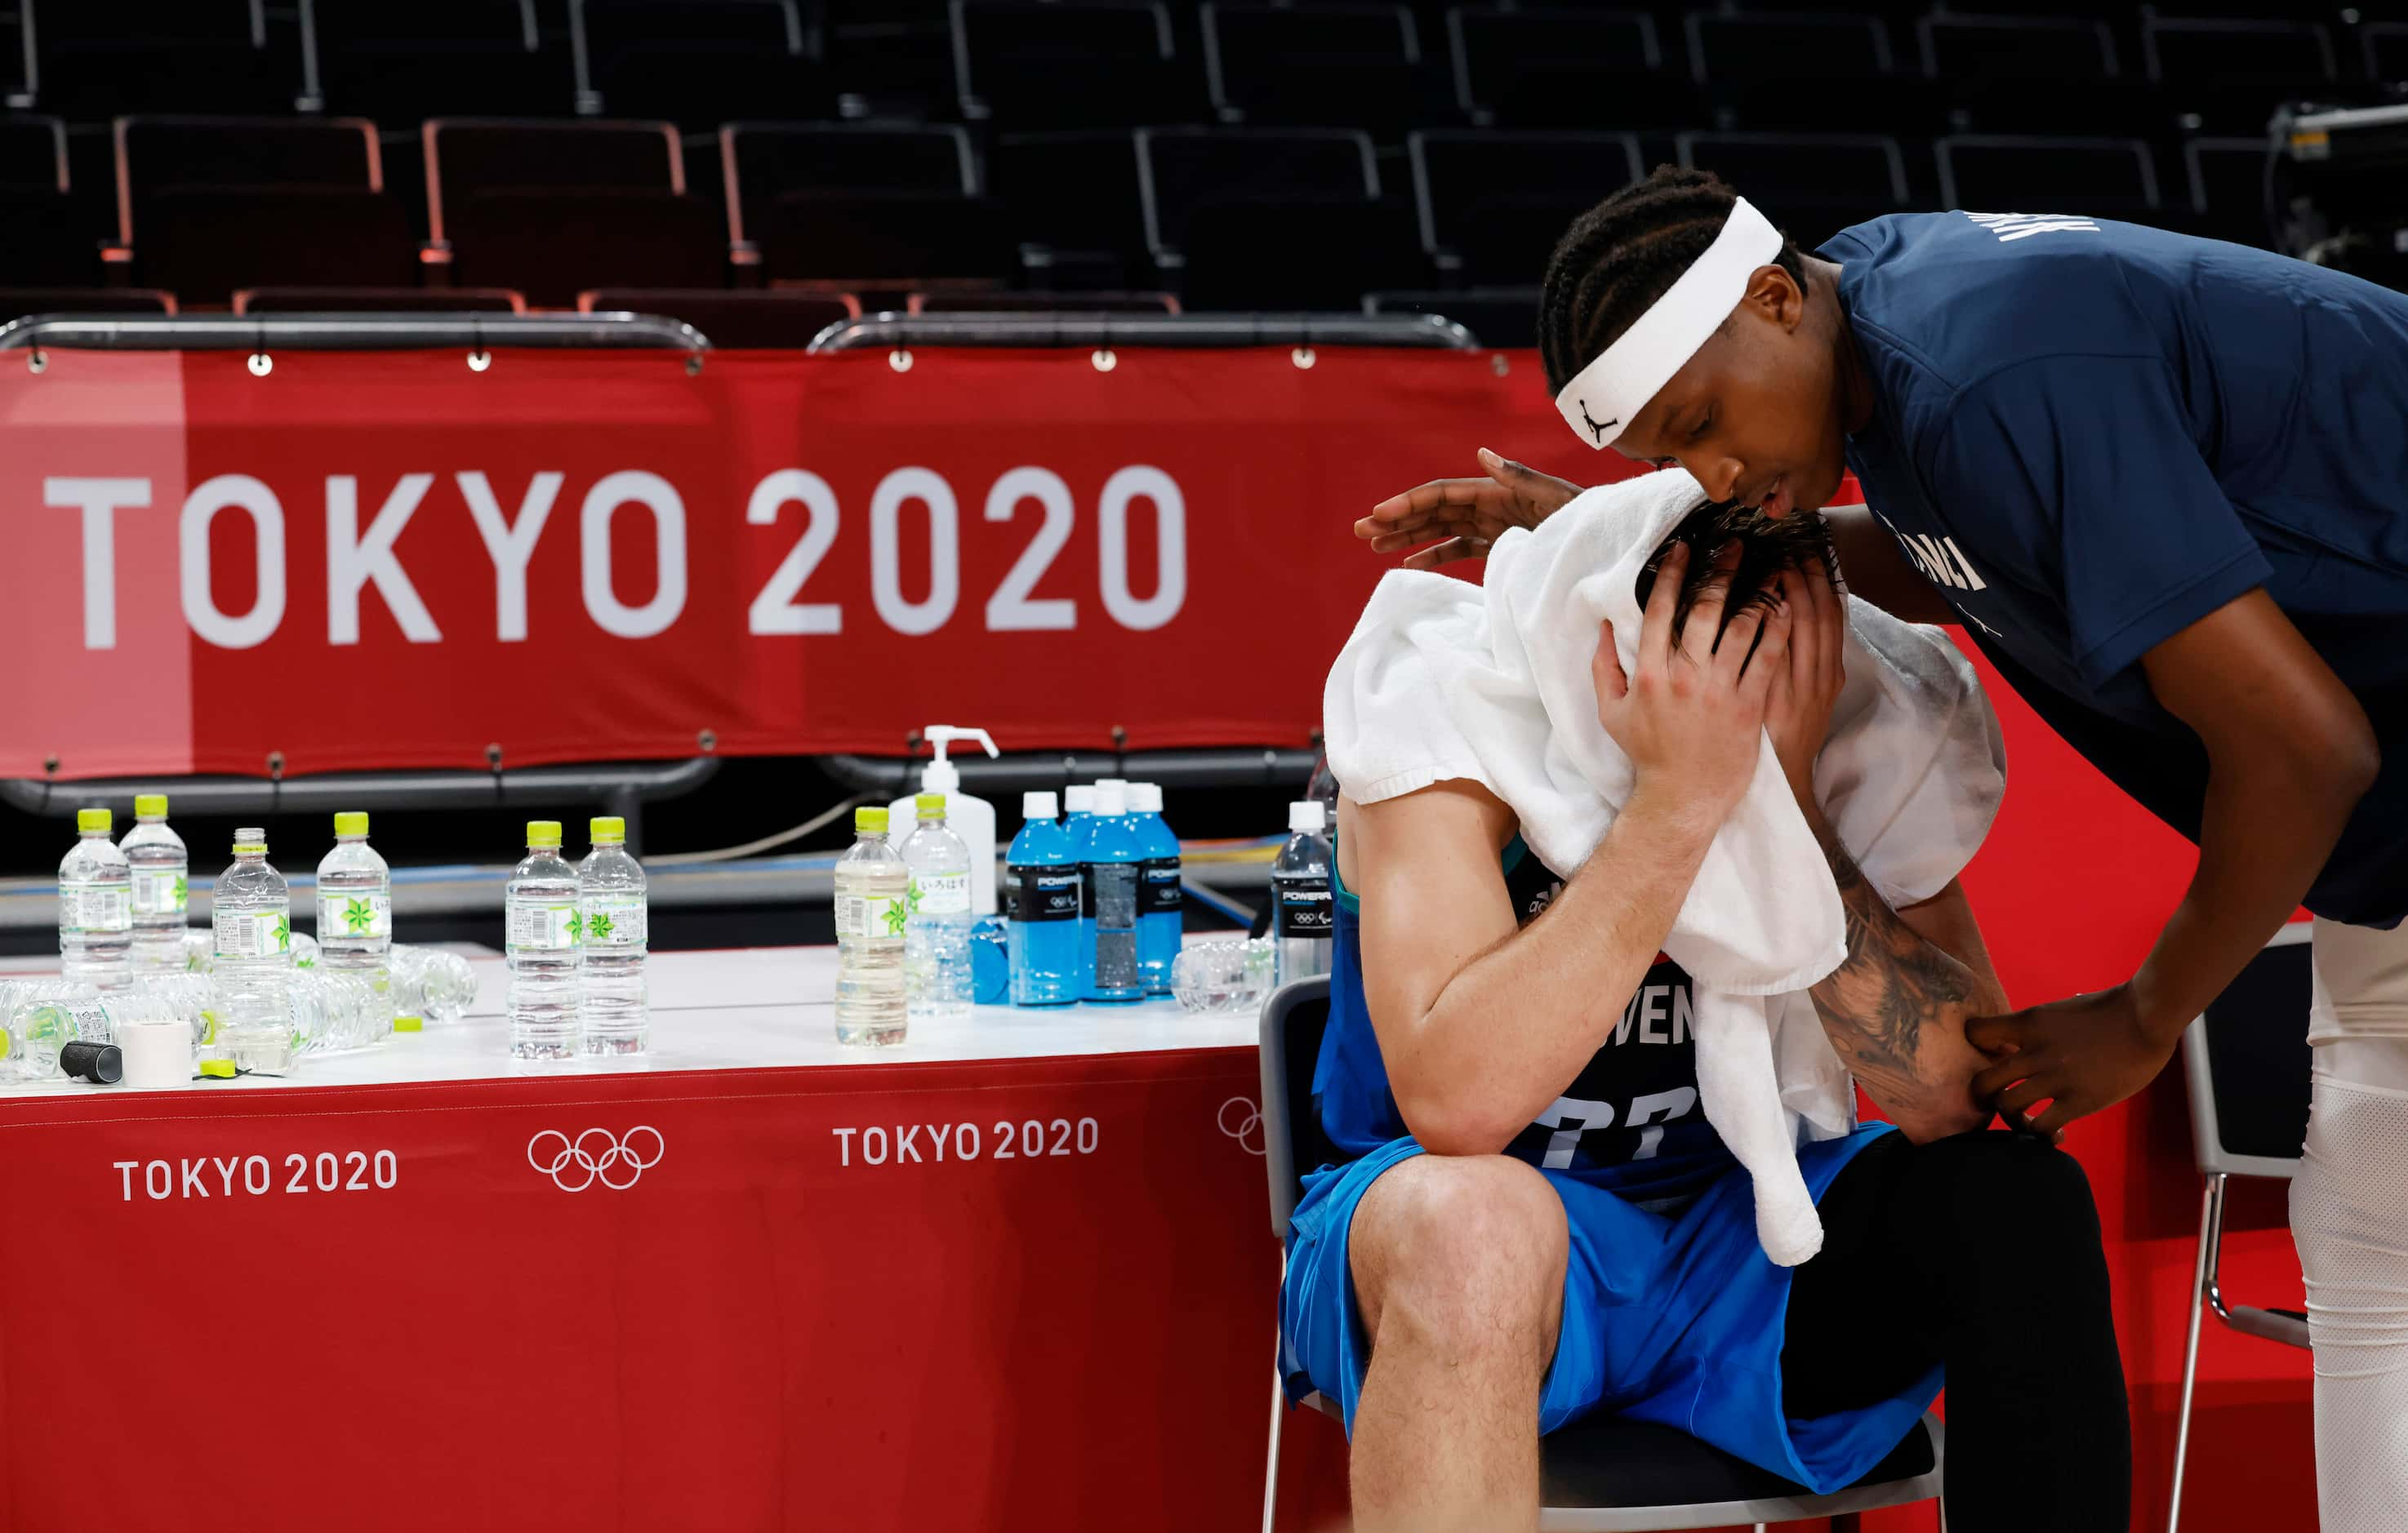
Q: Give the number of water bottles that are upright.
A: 8